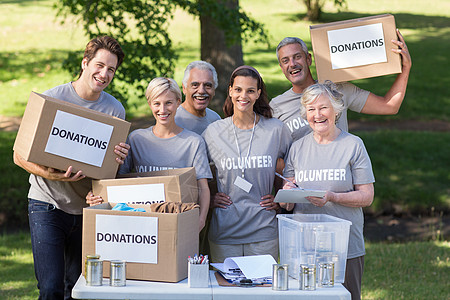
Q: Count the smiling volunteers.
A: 6